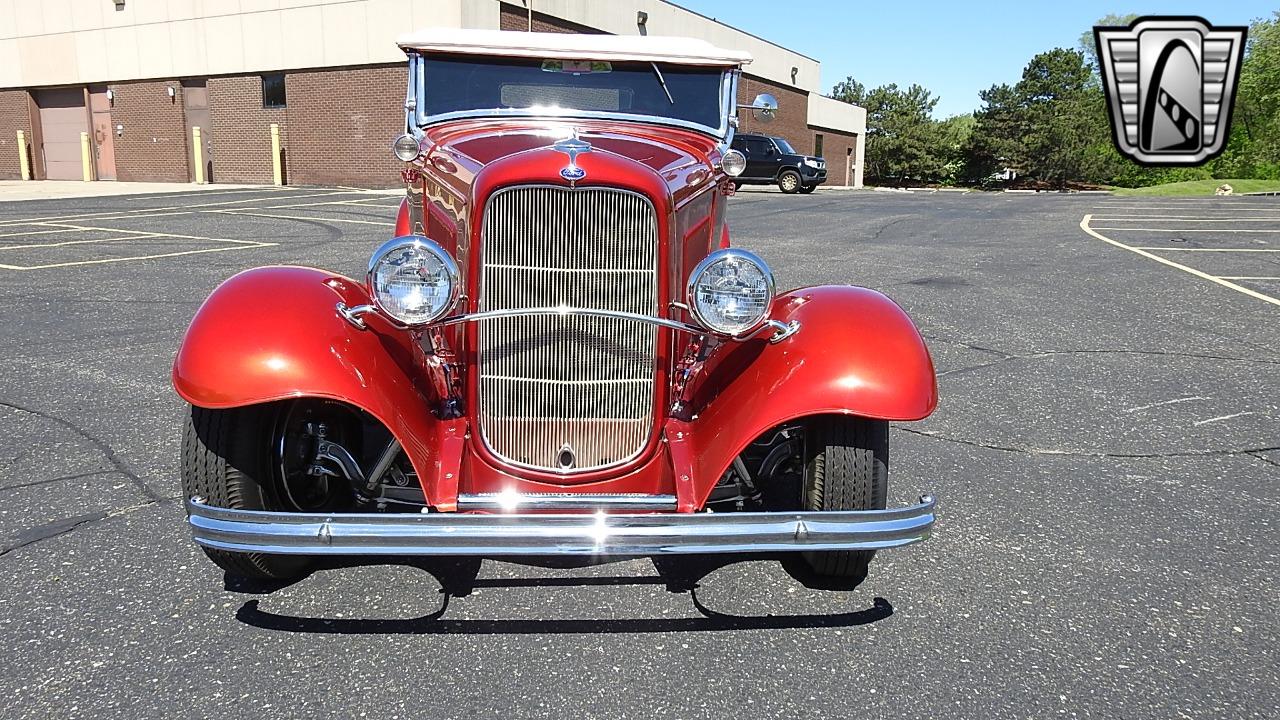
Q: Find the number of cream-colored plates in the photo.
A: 0